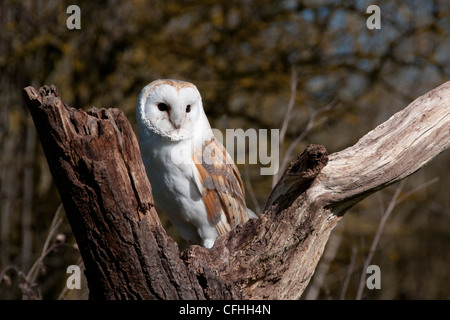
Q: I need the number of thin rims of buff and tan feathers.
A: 1